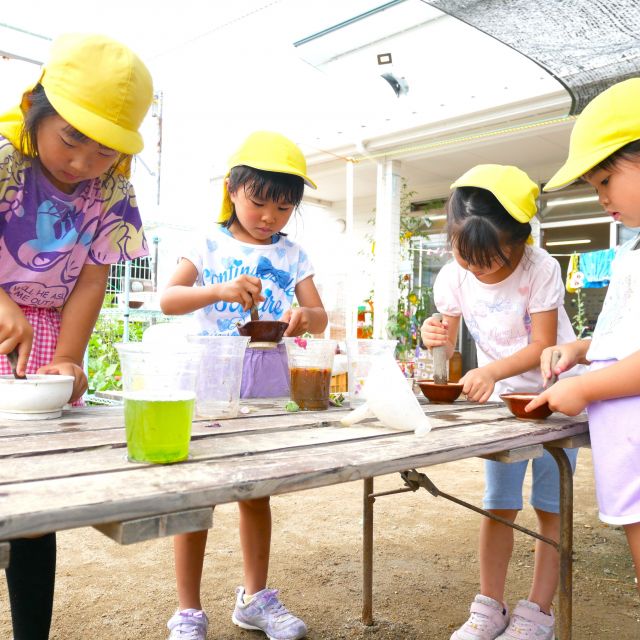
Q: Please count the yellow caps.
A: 4